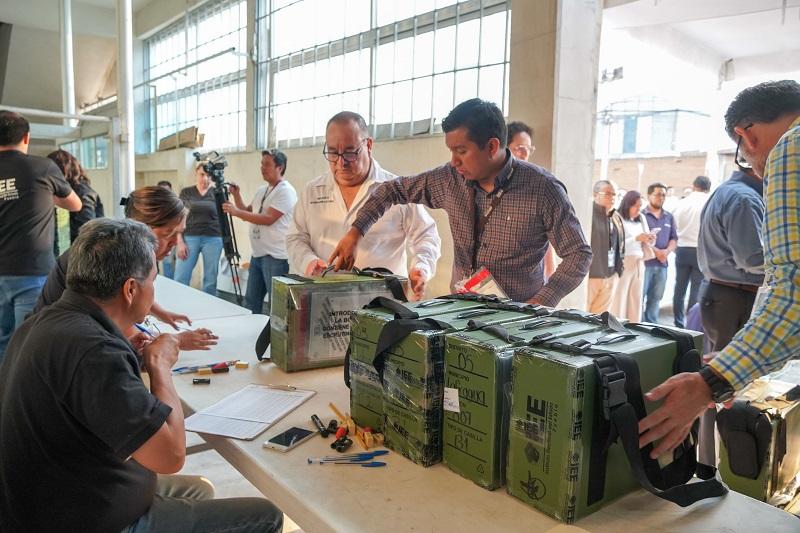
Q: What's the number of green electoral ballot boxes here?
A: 6